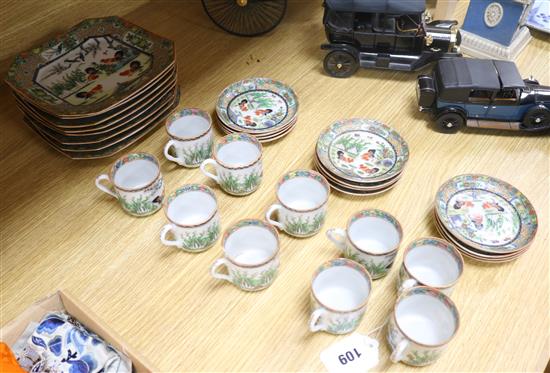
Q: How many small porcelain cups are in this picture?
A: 10